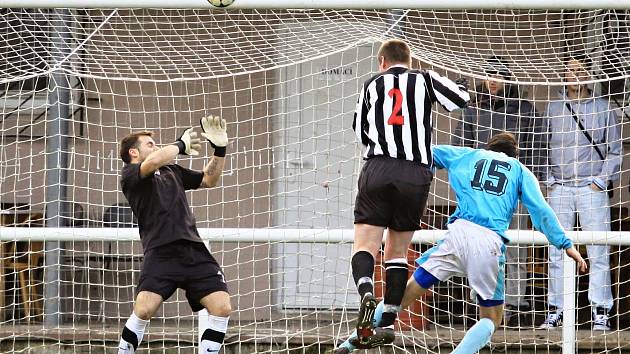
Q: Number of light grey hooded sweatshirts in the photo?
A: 1